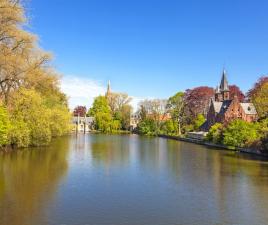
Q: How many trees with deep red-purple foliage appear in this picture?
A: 4